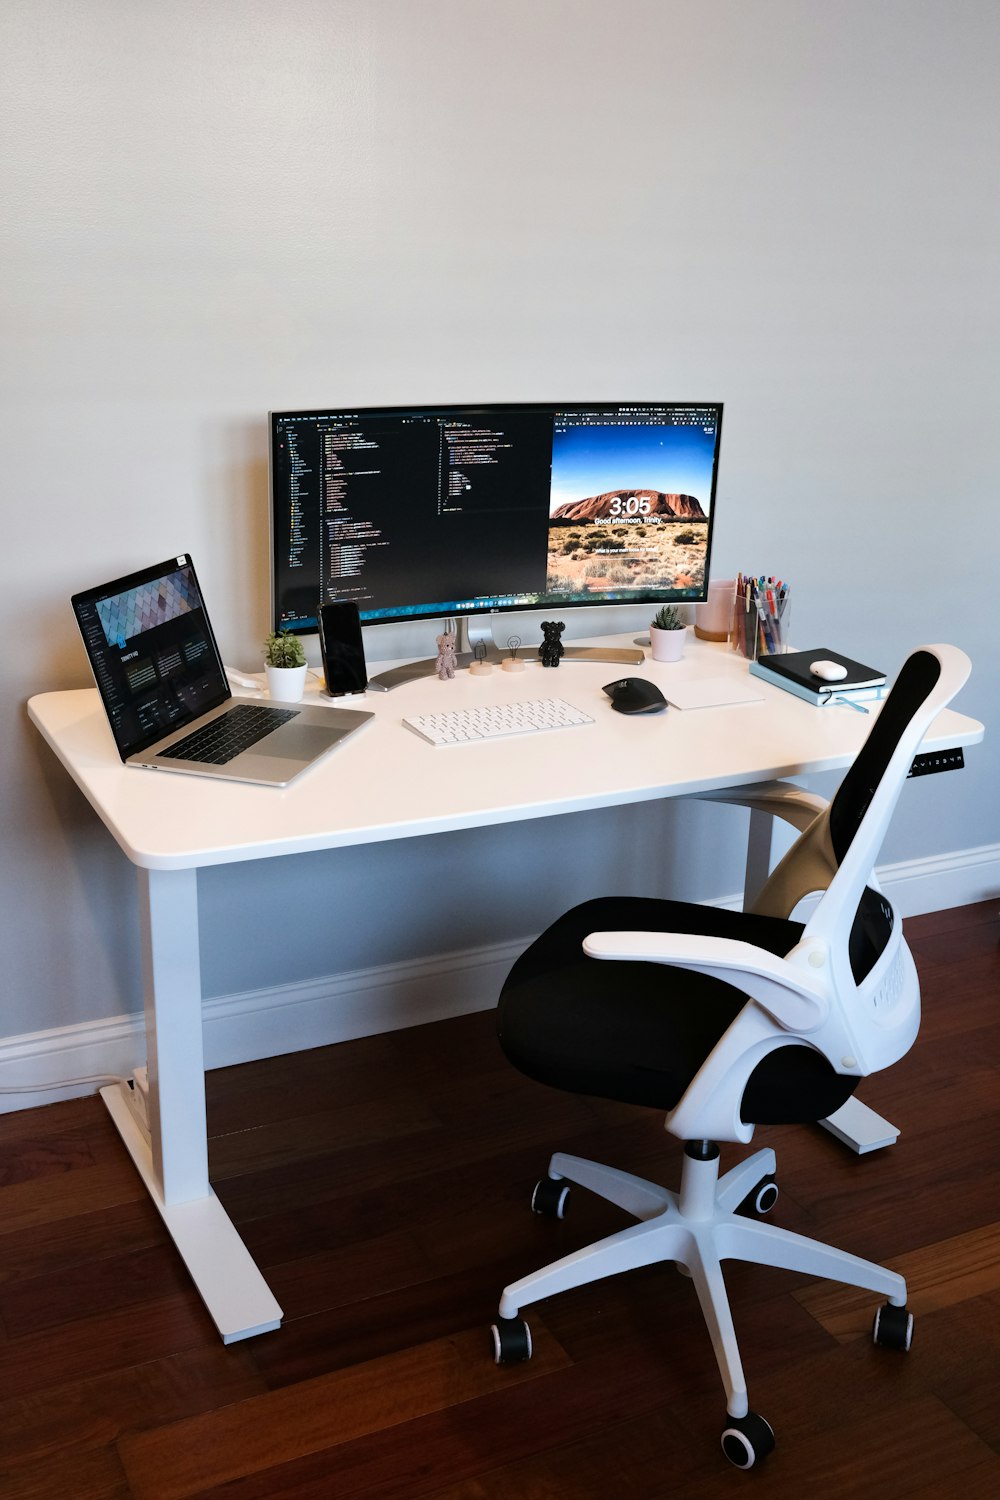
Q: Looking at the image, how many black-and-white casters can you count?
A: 5